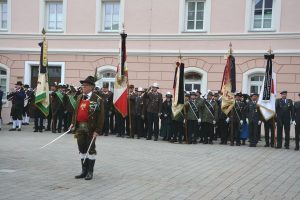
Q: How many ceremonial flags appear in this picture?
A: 5